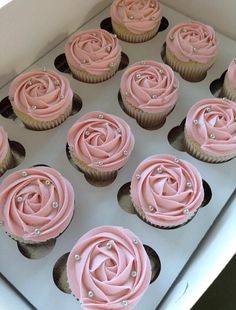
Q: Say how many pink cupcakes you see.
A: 12